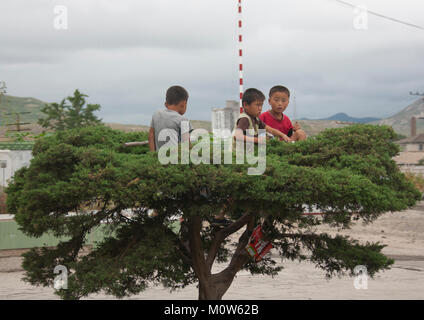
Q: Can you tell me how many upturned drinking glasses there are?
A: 0